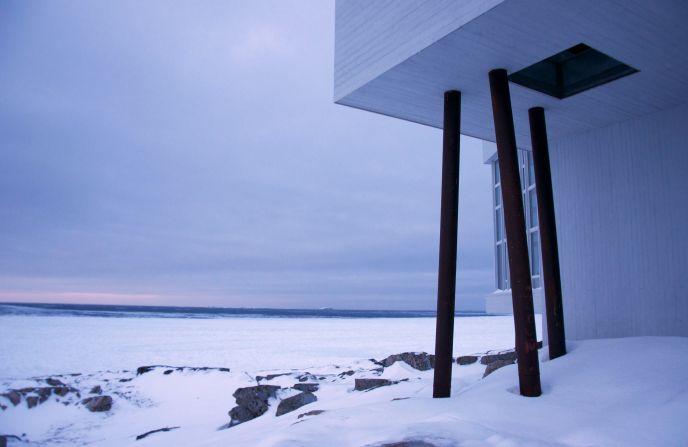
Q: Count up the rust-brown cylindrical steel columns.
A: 3